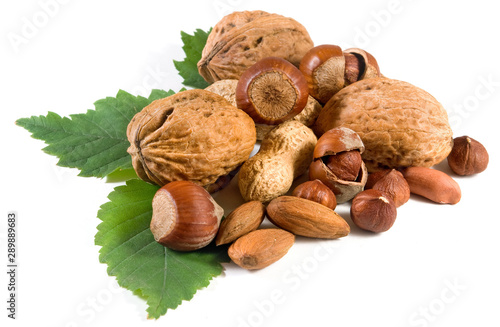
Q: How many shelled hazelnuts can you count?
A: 4